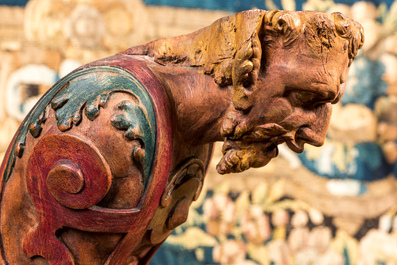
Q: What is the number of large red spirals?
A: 1